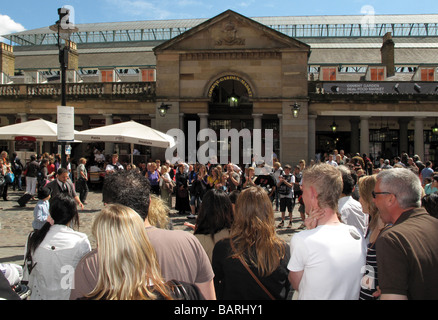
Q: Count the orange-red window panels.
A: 5